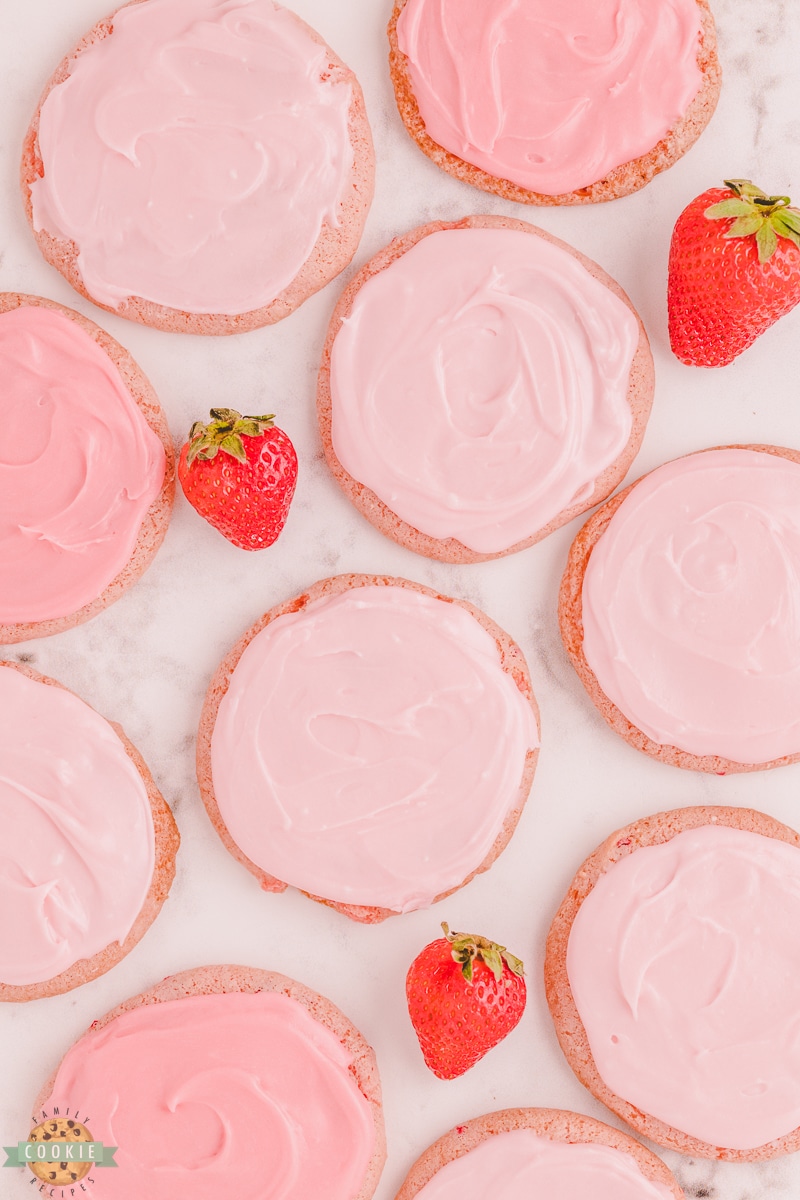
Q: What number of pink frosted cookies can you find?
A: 10